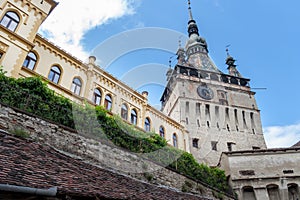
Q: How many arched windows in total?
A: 11